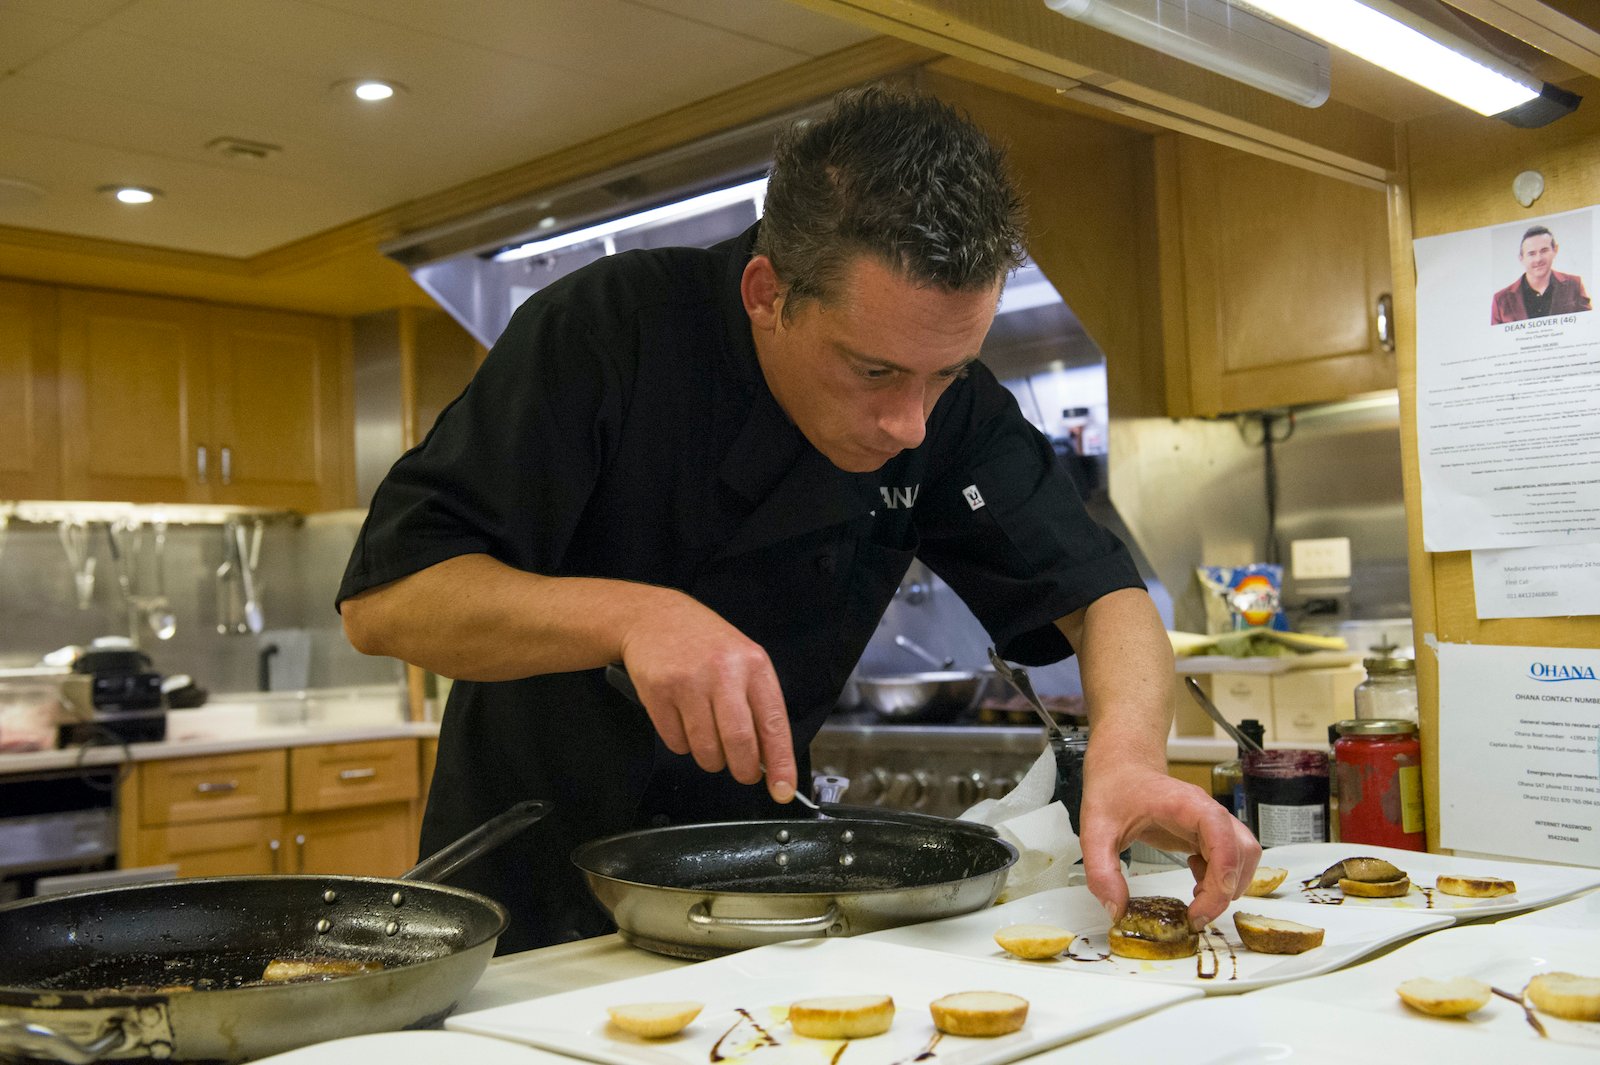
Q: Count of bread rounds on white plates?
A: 11